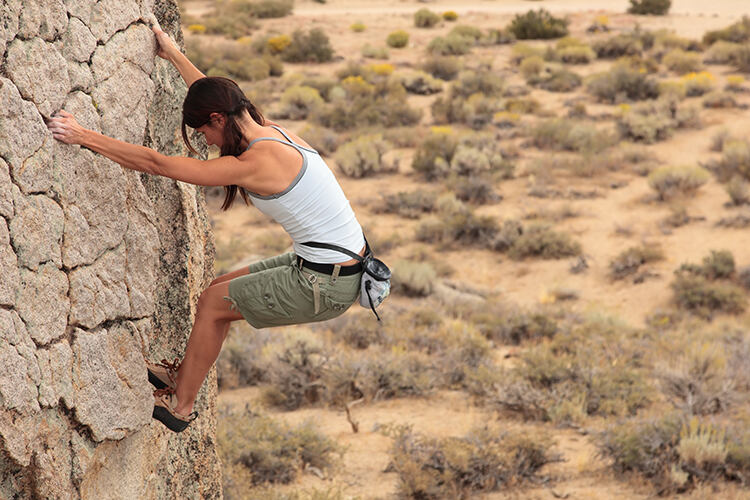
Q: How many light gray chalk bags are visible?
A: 1